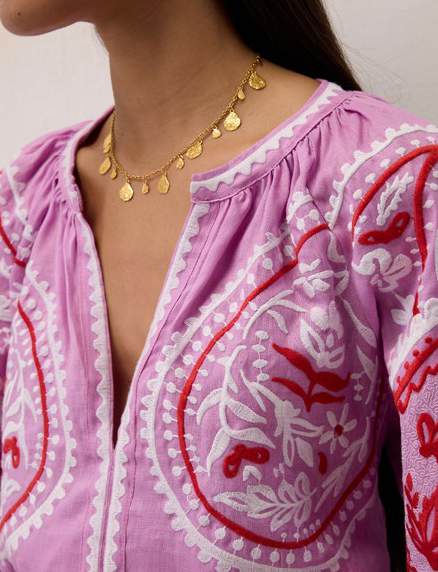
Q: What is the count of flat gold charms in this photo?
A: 12